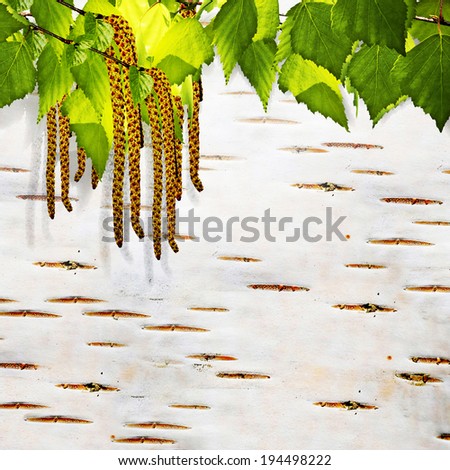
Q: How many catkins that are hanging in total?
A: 10